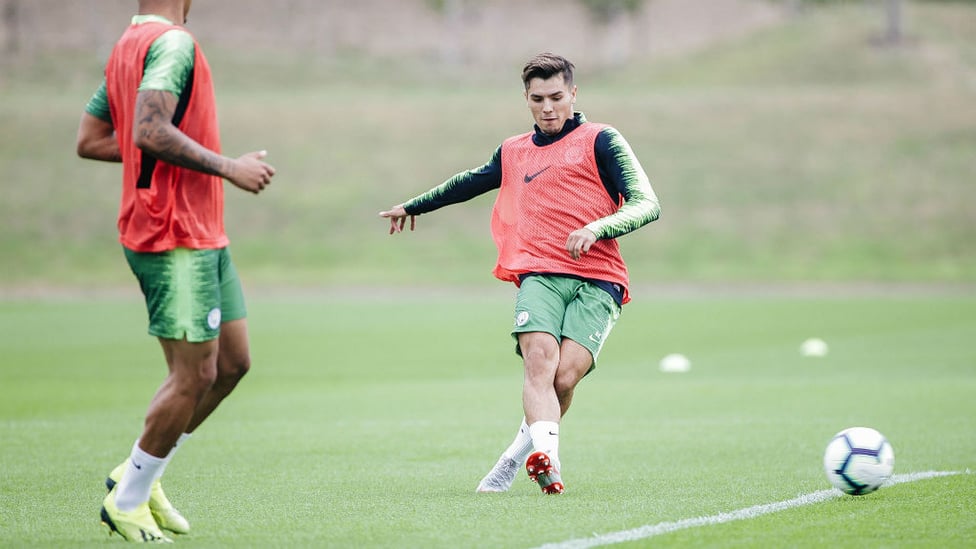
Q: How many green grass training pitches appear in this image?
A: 1